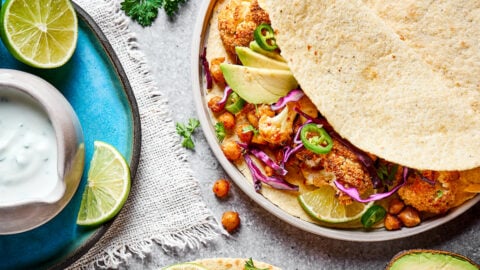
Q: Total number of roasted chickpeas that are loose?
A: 2